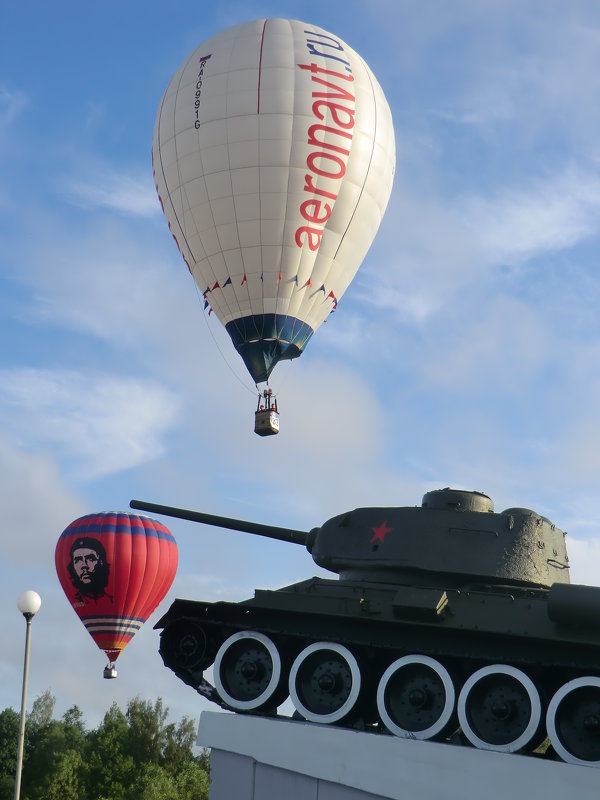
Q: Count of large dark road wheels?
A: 5